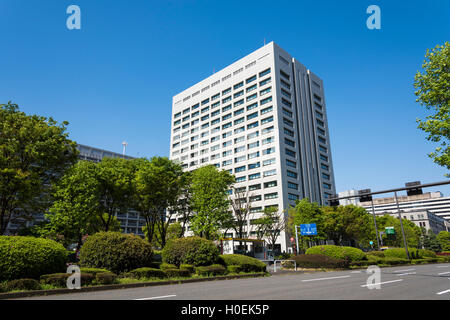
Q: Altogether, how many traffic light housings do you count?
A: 3